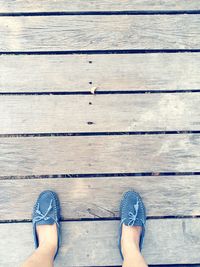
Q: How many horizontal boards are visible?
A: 7